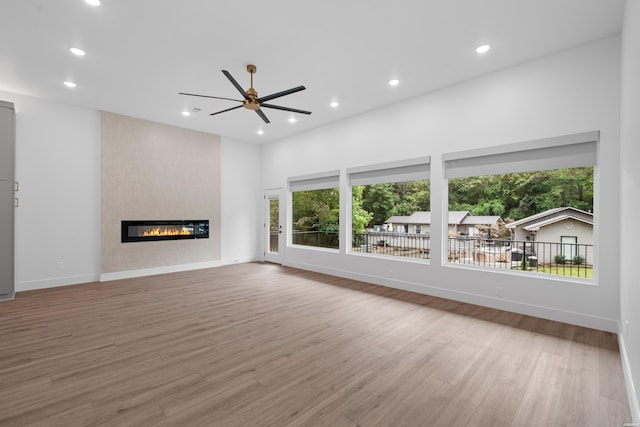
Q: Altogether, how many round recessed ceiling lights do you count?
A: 9